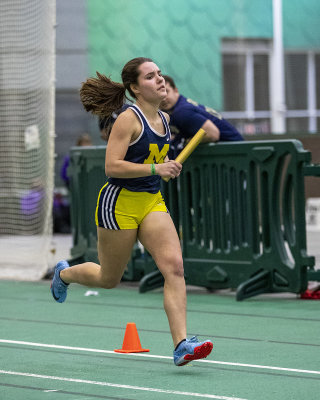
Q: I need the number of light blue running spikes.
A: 2